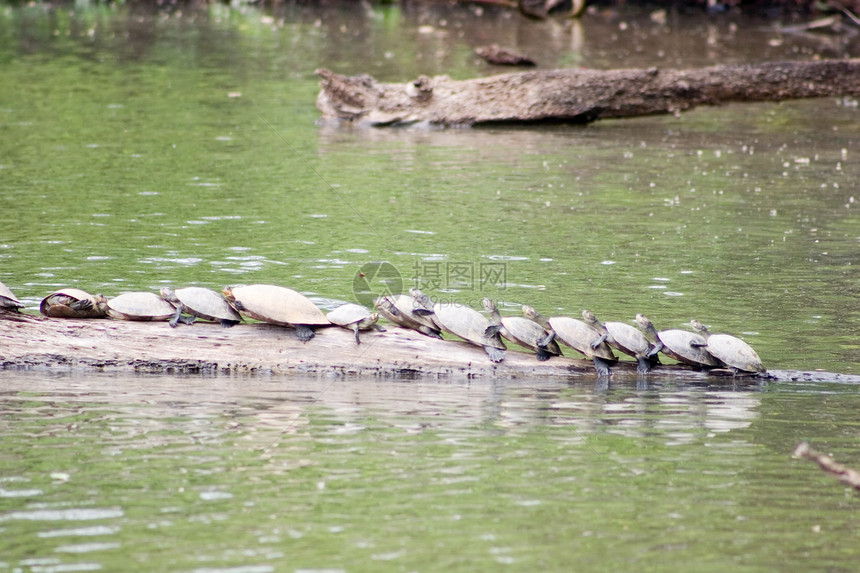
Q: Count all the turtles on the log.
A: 13